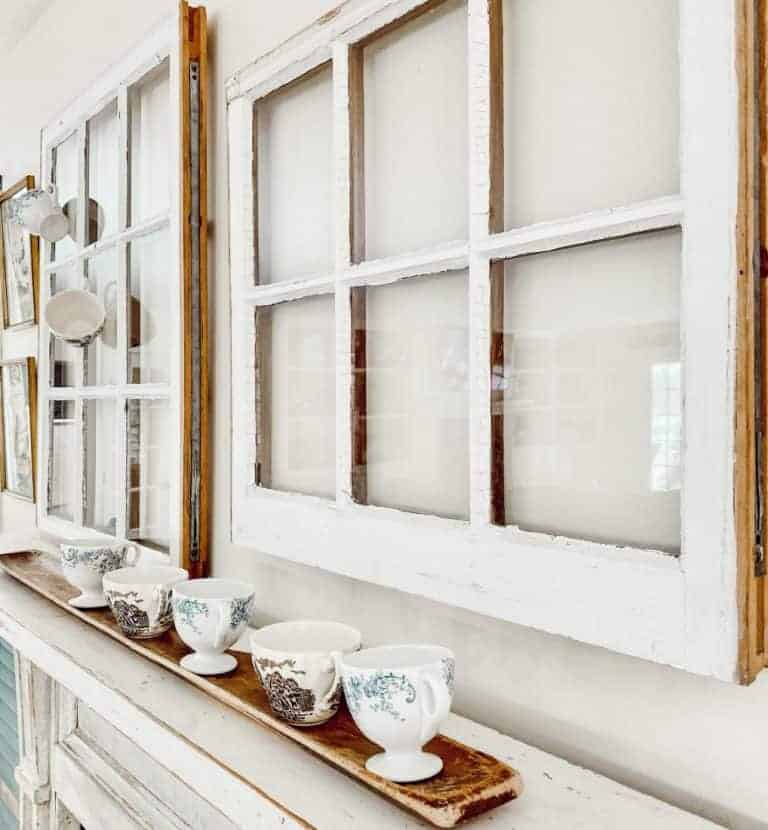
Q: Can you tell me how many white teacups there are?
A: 7